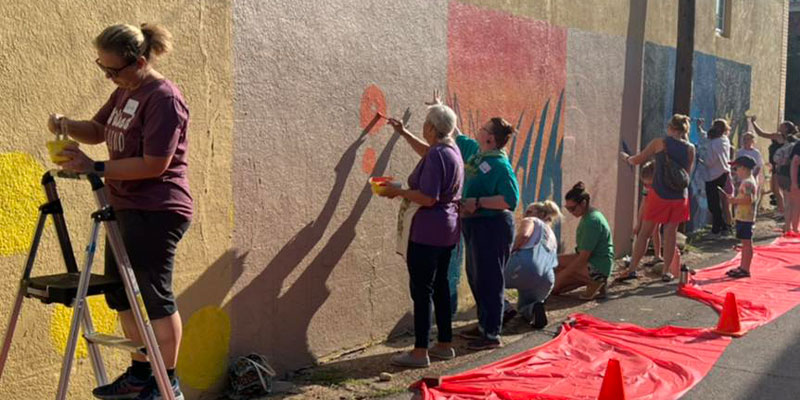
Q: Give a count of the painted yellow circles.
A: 3